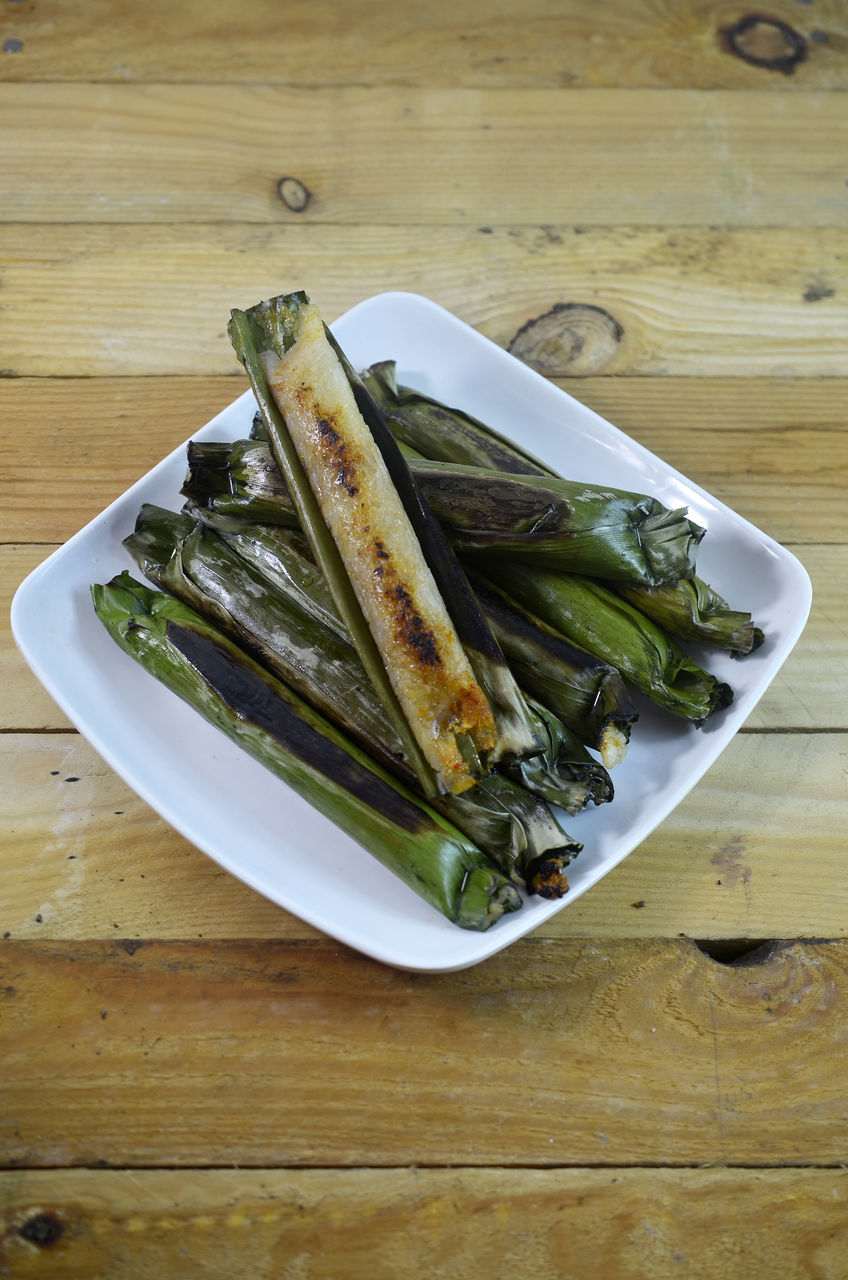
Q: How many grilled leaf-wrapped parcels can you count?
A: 8